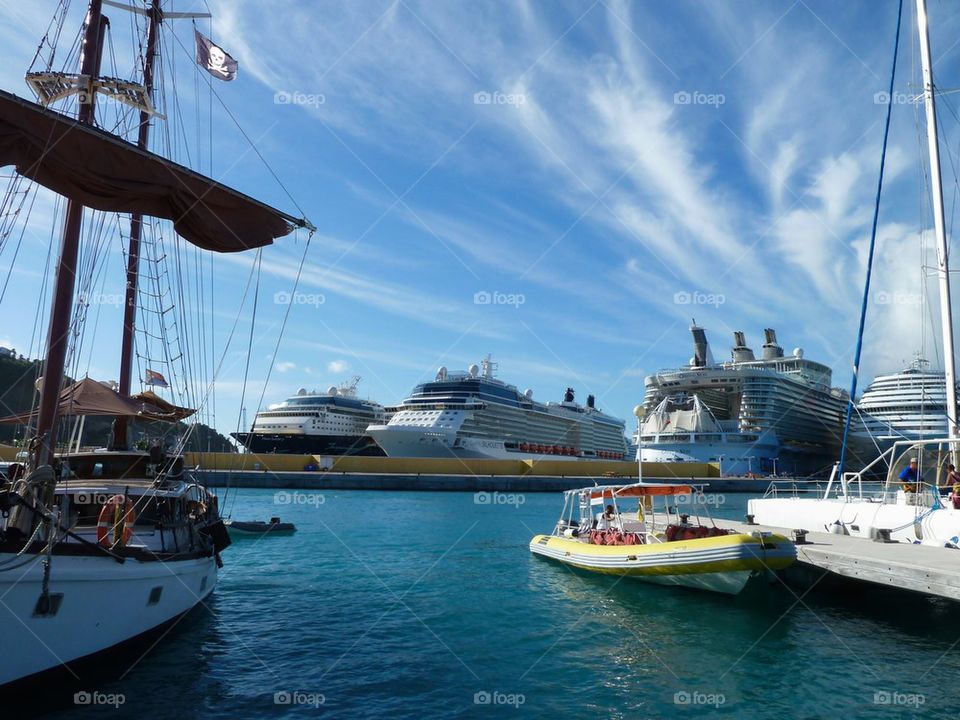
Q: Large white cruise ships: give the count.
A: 4